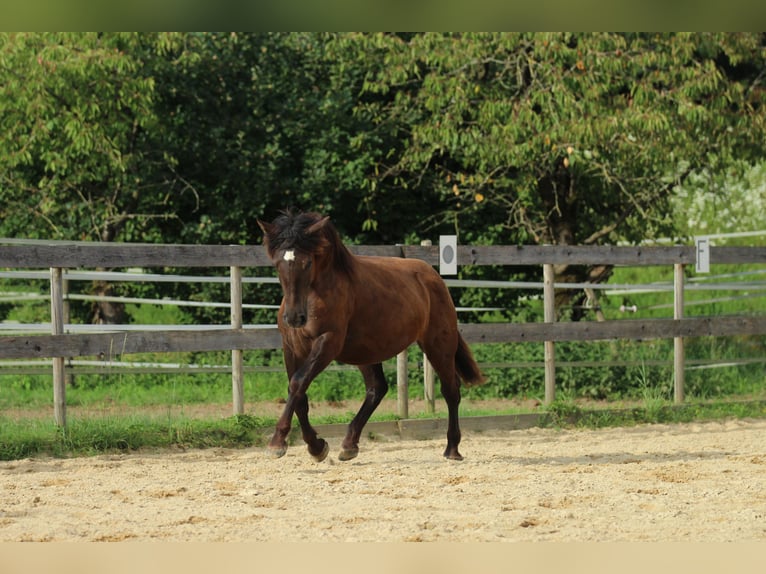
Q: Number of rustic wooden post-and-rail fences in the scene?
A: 1